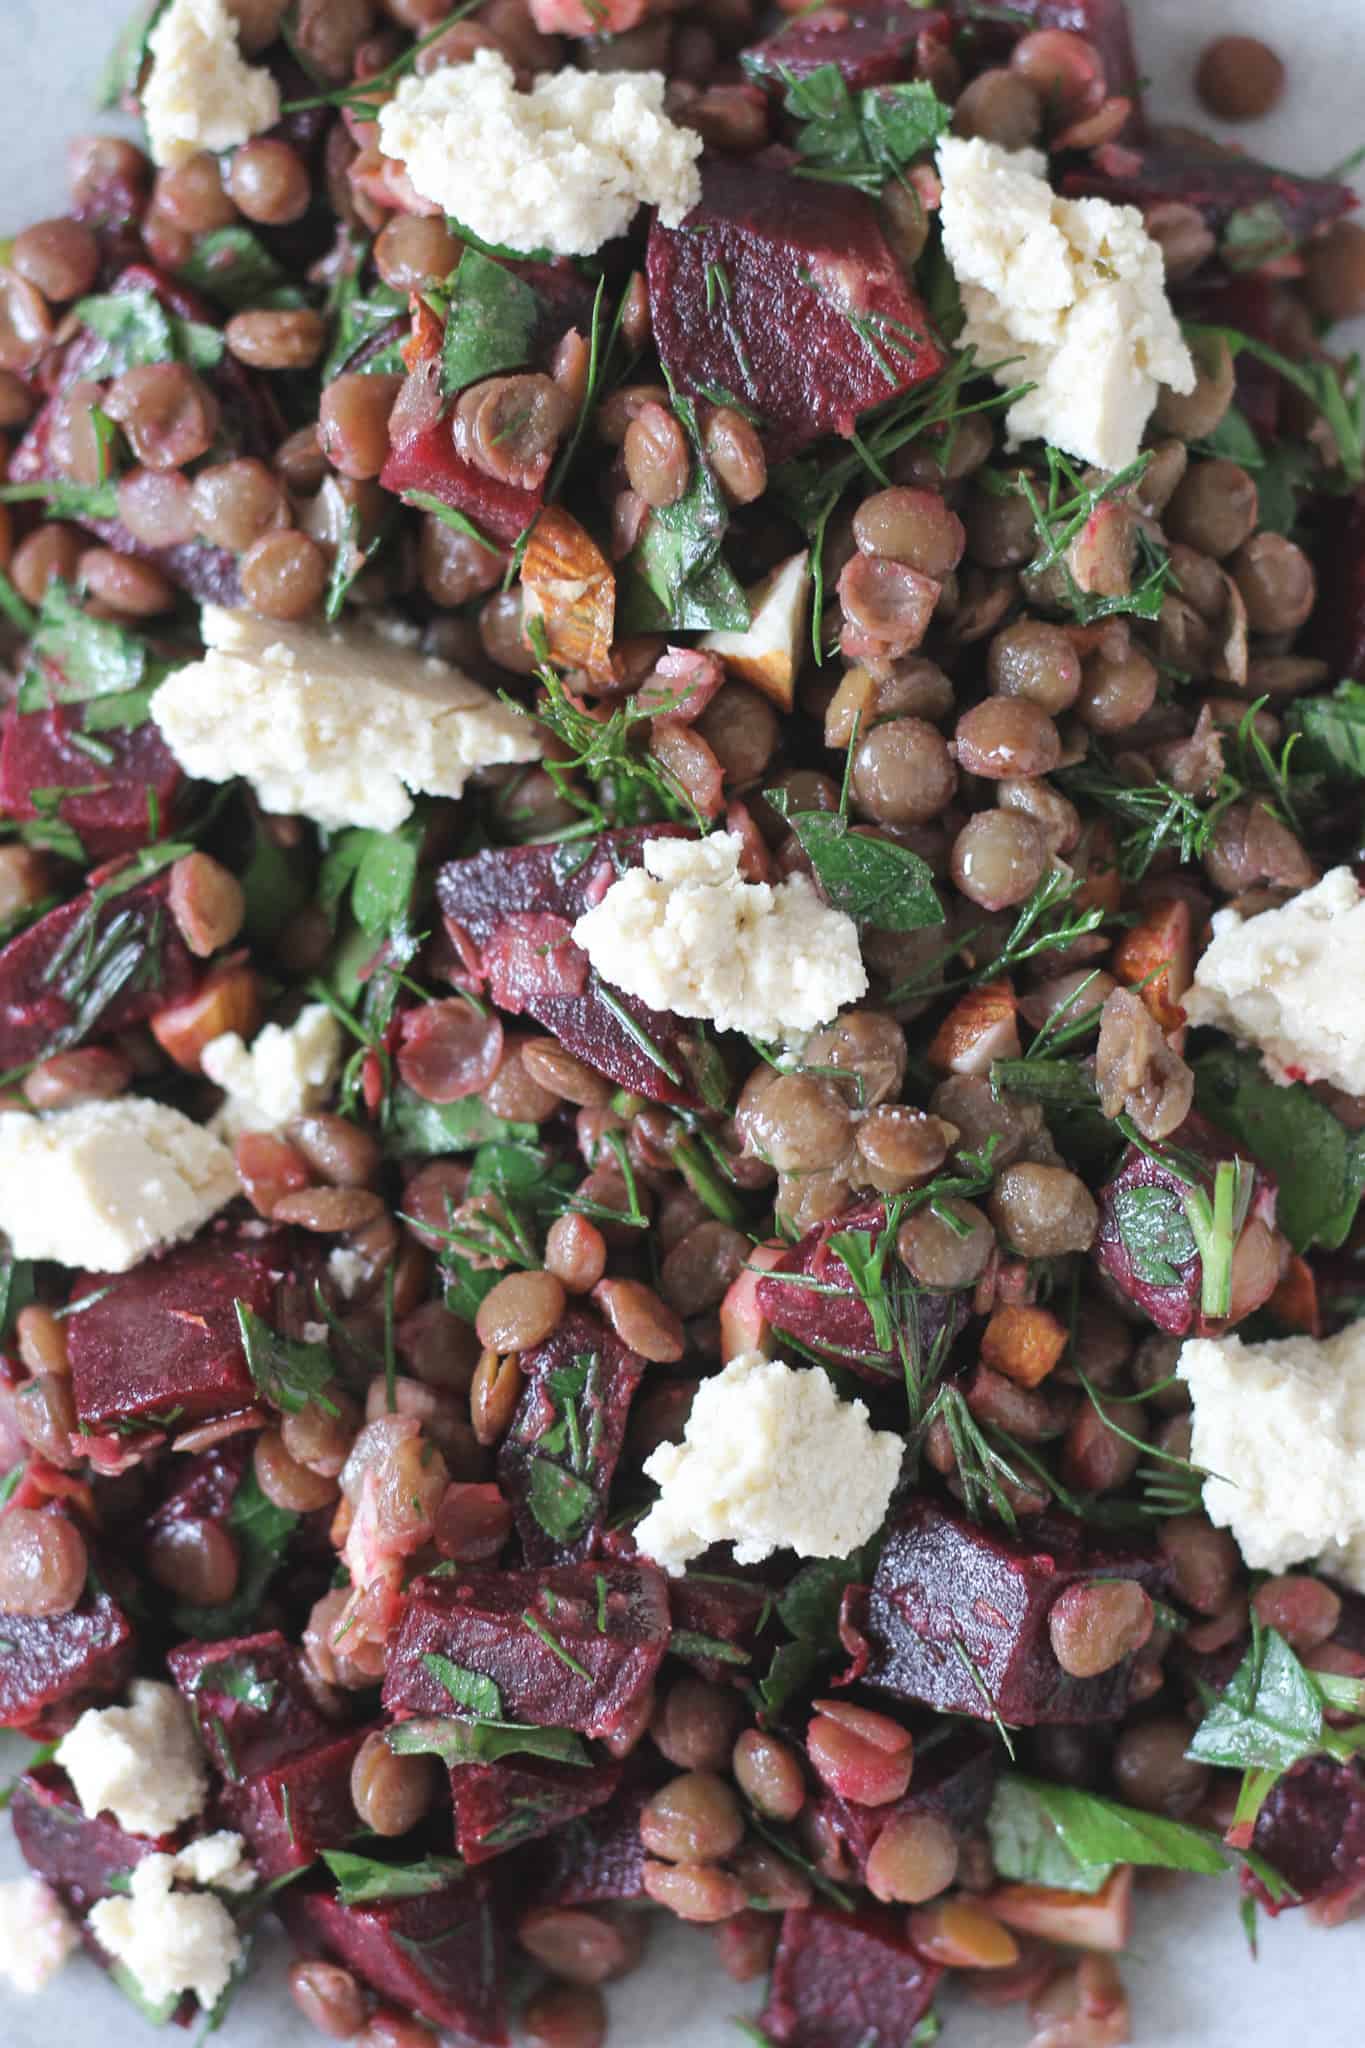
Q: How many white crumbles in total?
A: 13